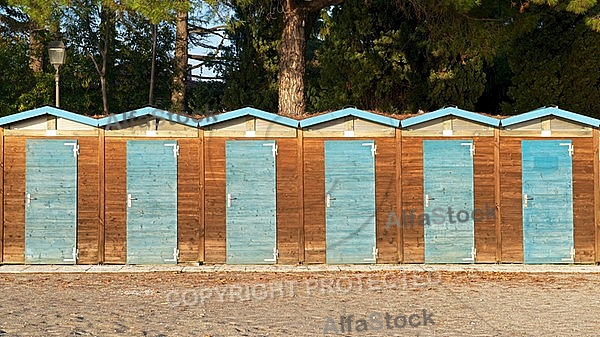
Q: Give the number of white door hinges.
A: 12